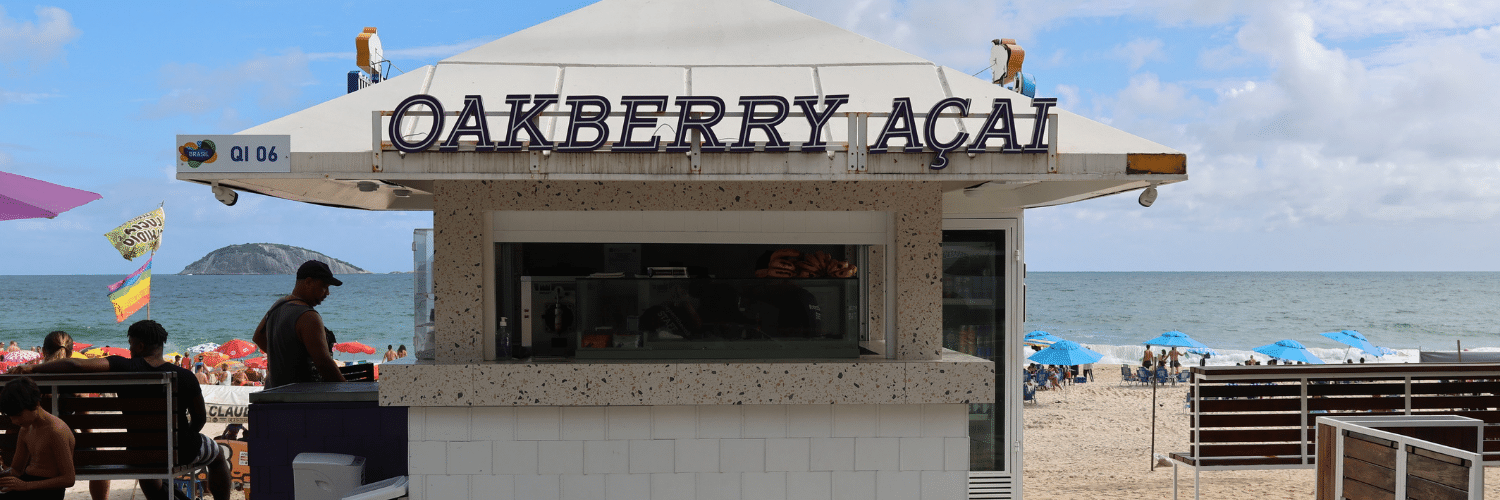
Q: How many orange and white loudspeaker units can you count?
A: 2